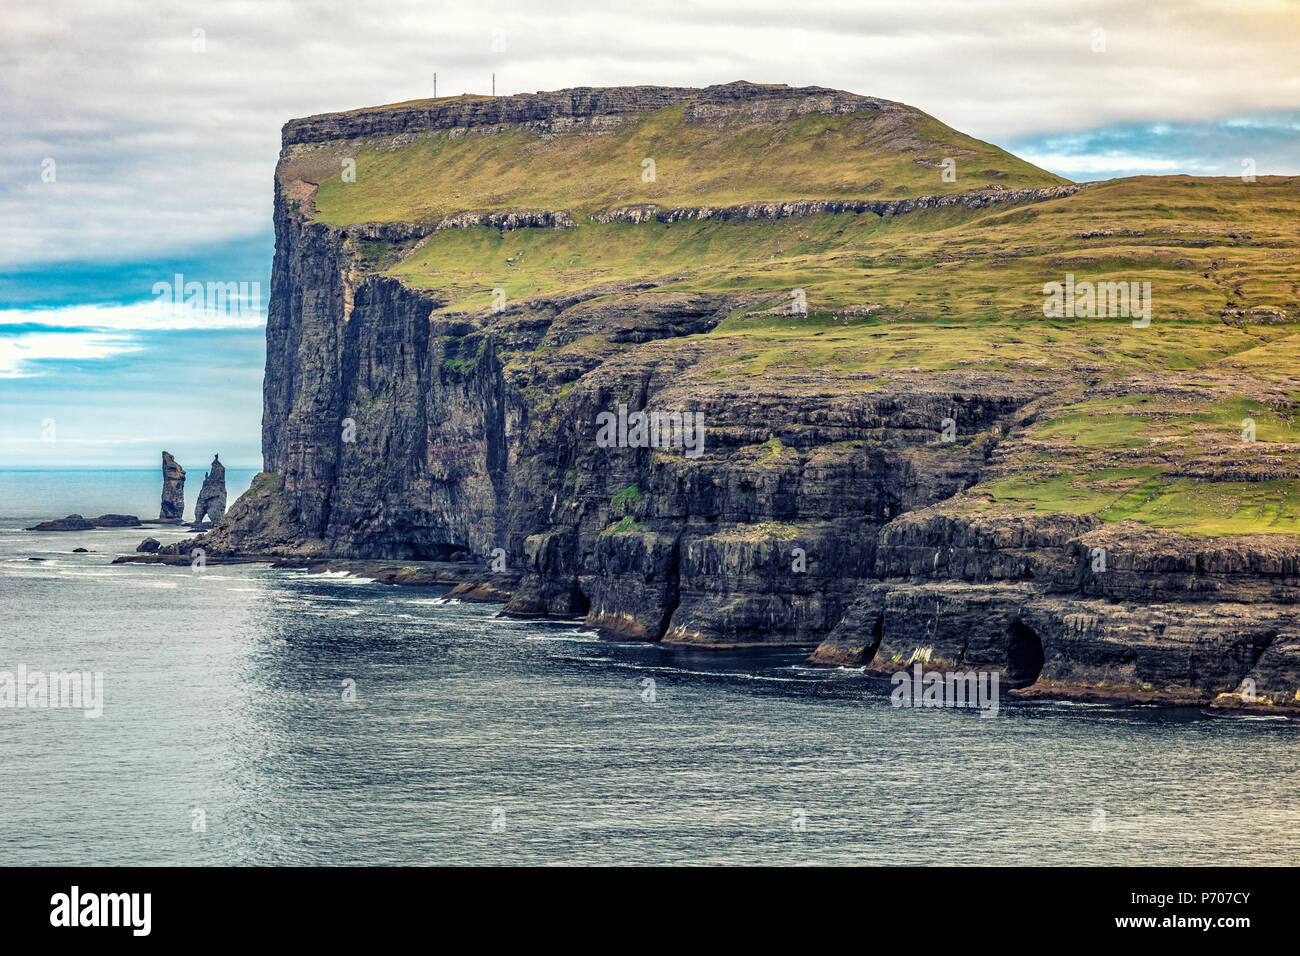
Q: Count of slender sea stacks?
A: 2